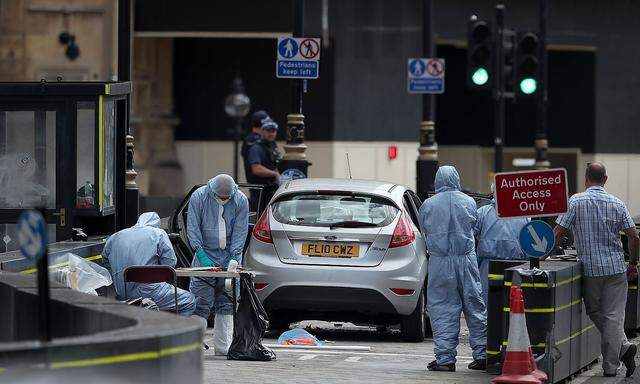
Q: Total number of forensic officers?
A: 4